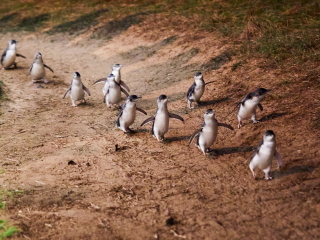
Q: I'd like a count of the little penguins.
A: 11